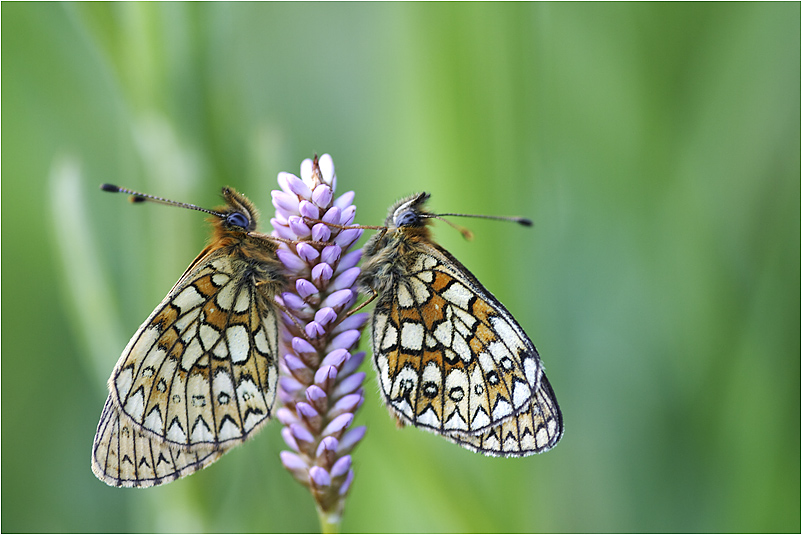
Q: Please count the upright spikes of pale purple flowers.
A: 1